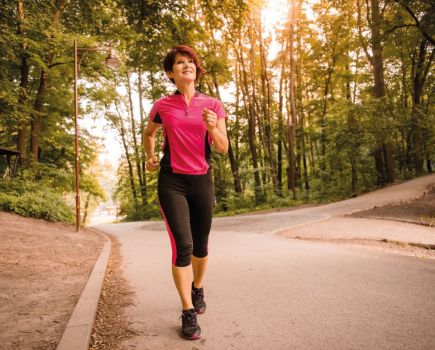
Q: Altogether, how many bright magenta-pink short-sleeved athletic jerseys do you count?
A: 1